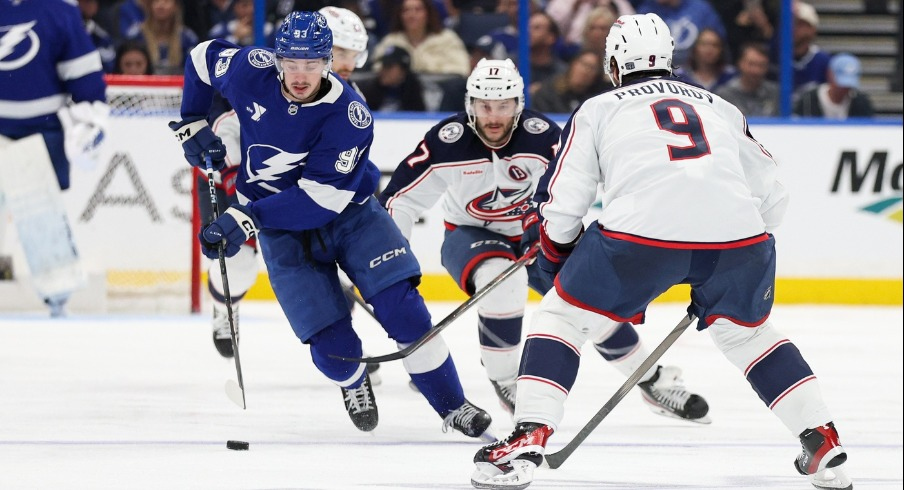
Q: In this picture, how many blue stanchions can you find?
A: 3